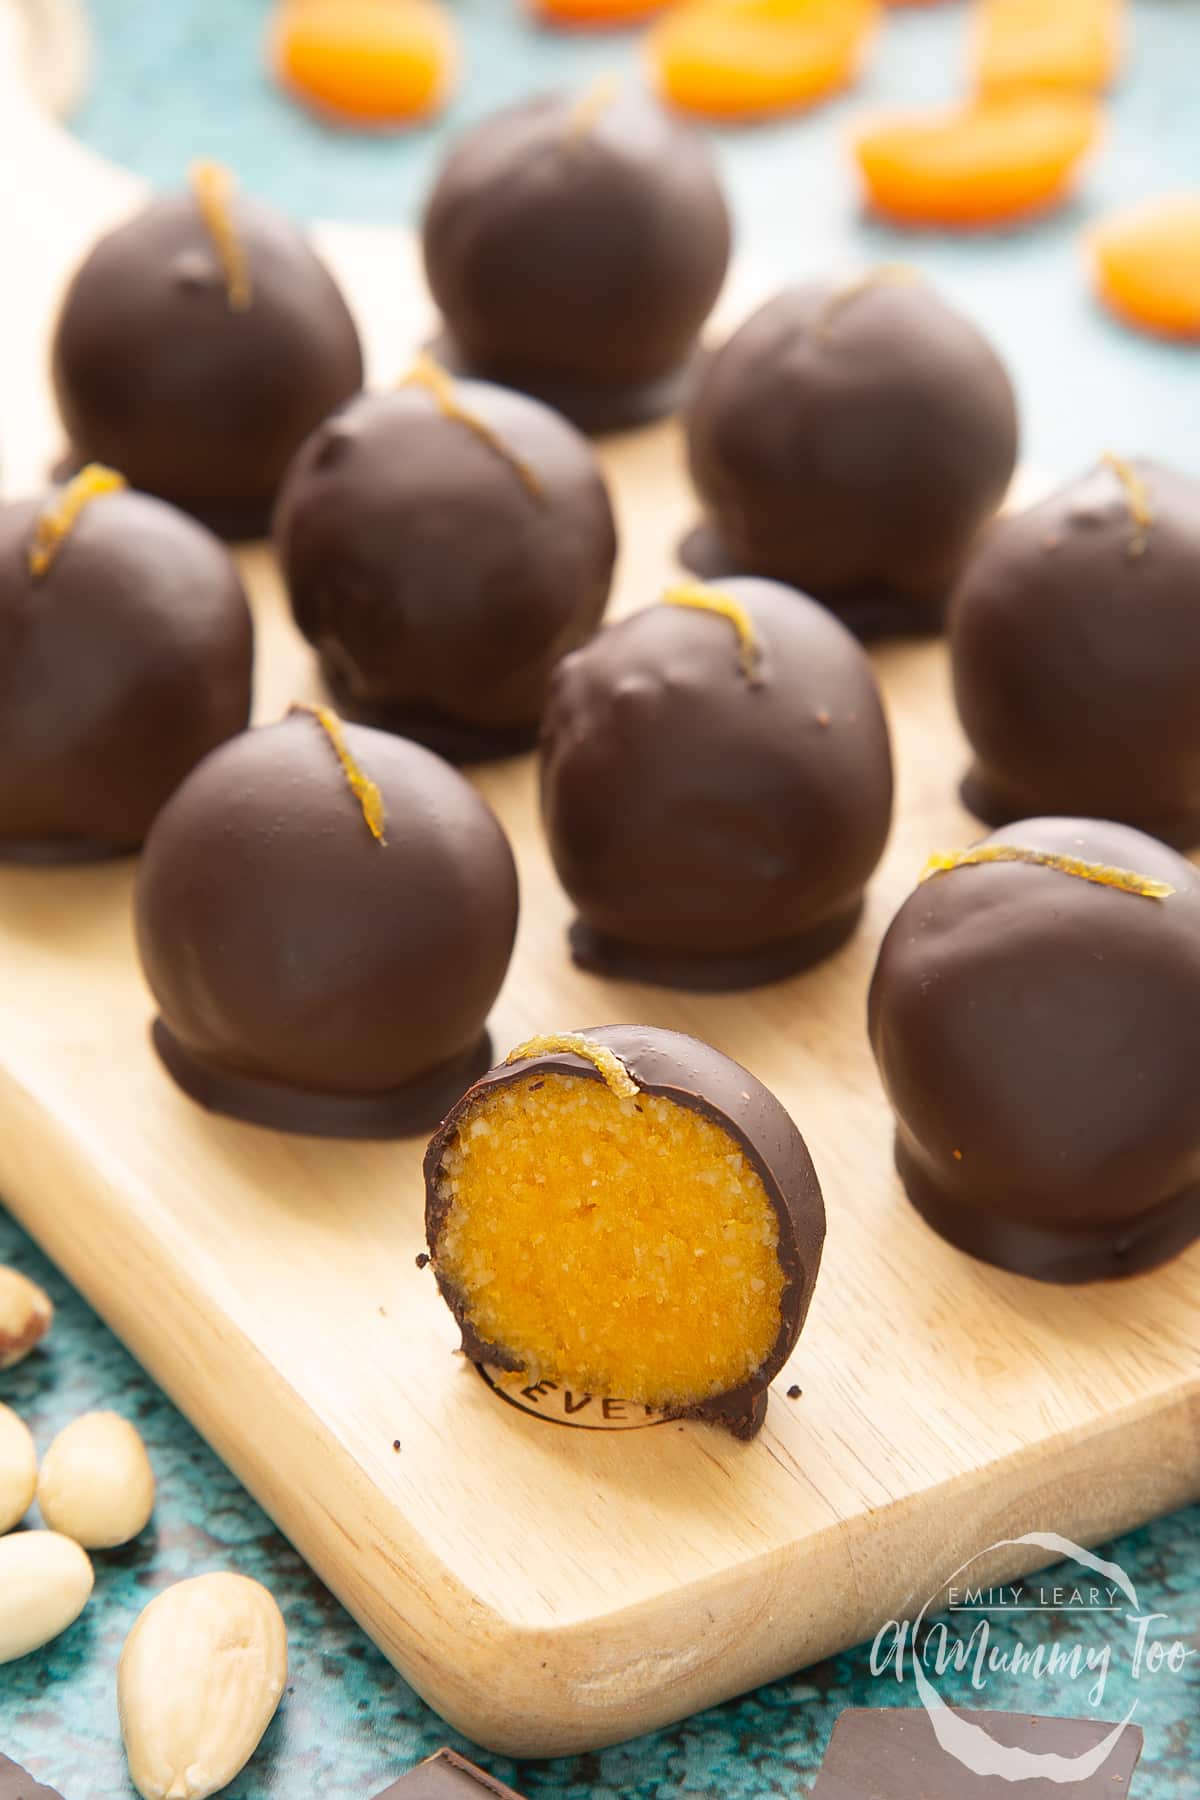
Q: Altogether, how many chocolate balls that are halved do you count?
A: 1